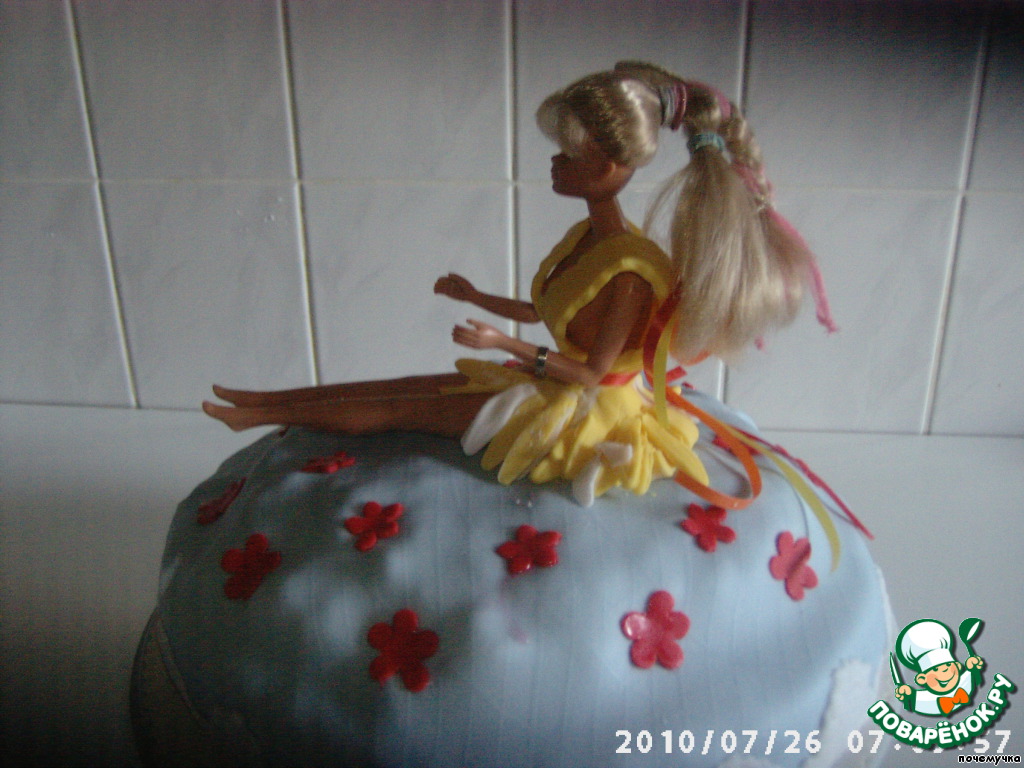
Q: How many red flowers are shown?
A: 9